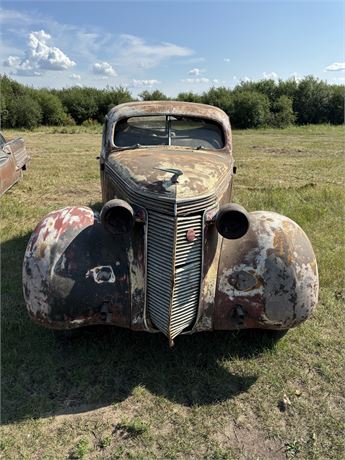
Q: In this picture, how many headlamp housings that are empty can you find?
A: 2